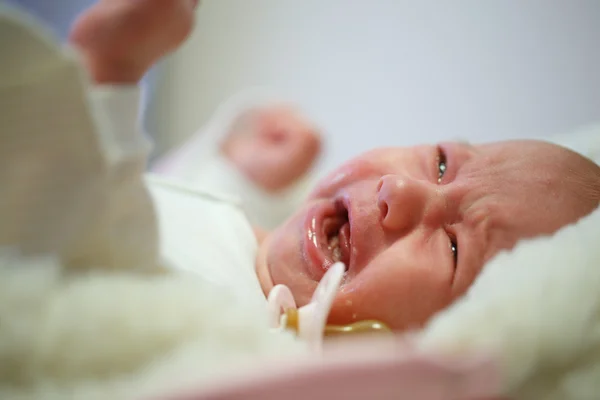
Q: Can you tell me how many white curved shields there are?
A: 1